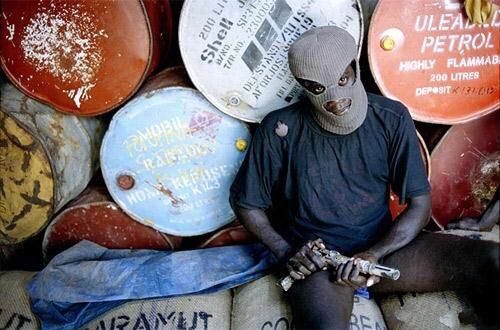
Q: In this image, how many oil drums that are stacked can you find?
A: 9